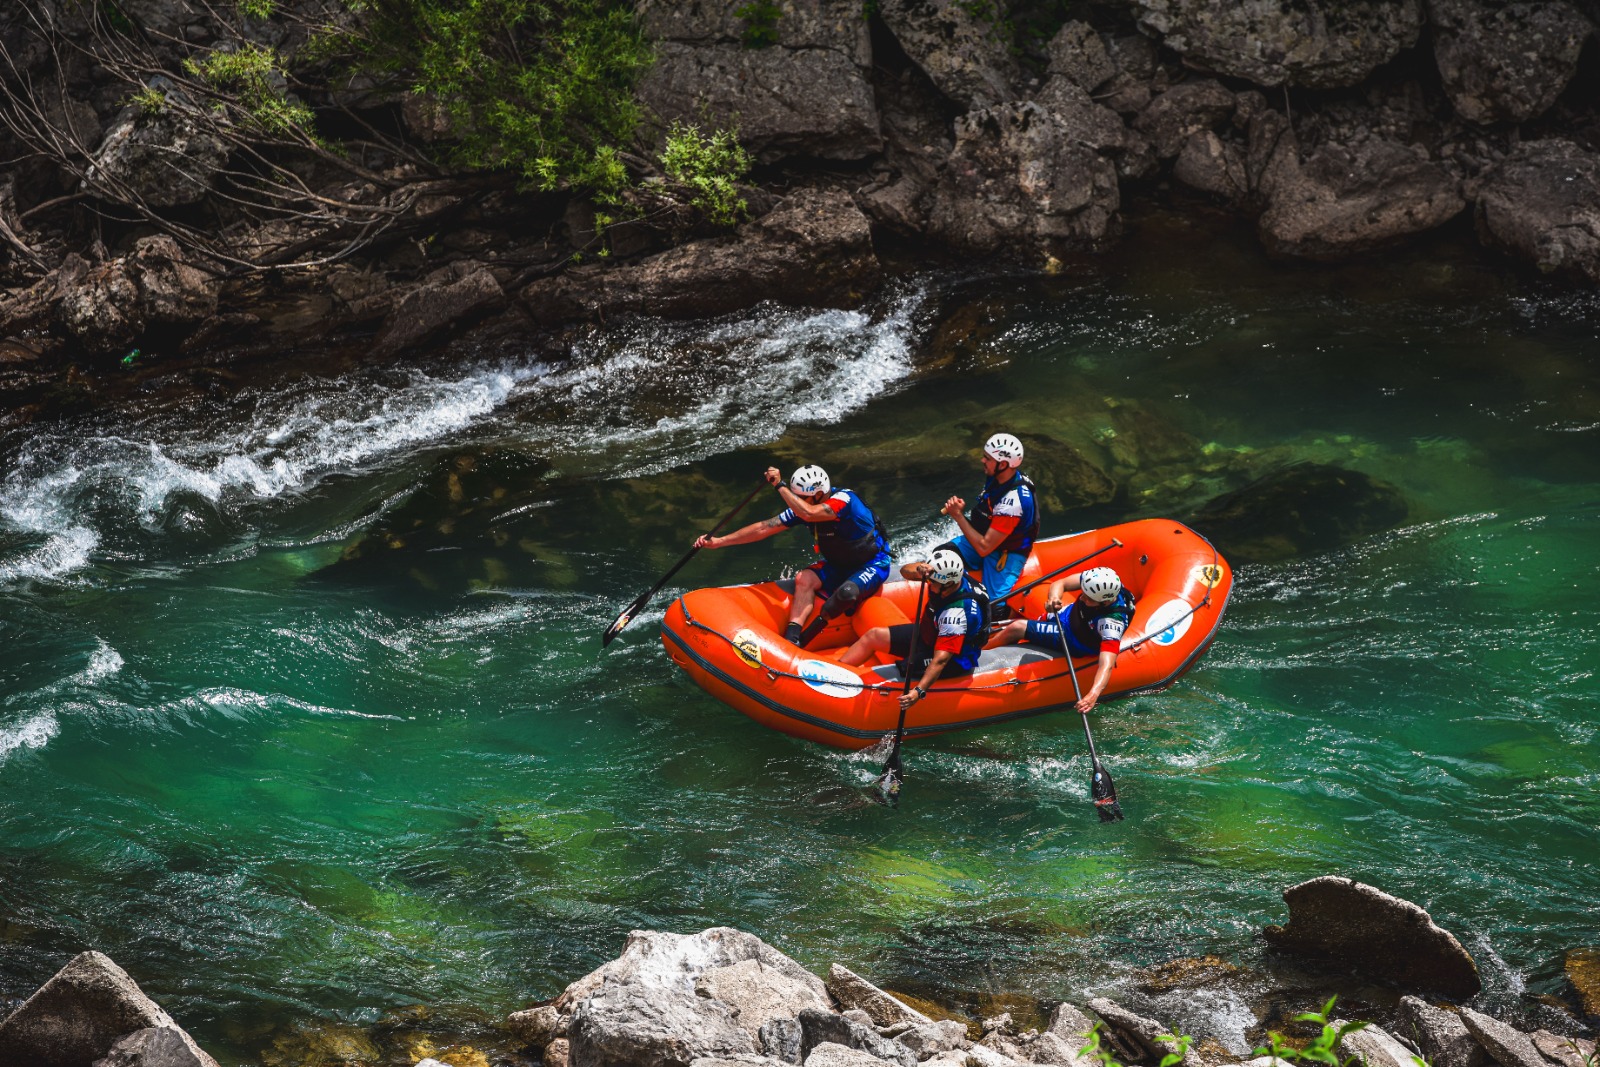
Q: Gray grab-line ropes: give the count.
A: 1